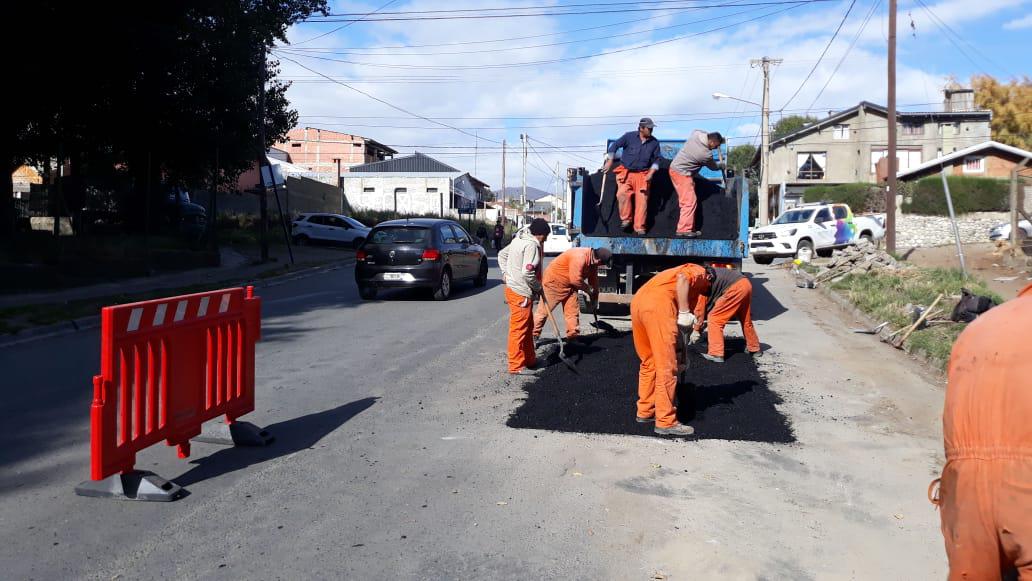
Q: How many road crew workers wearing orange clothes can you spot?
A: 7